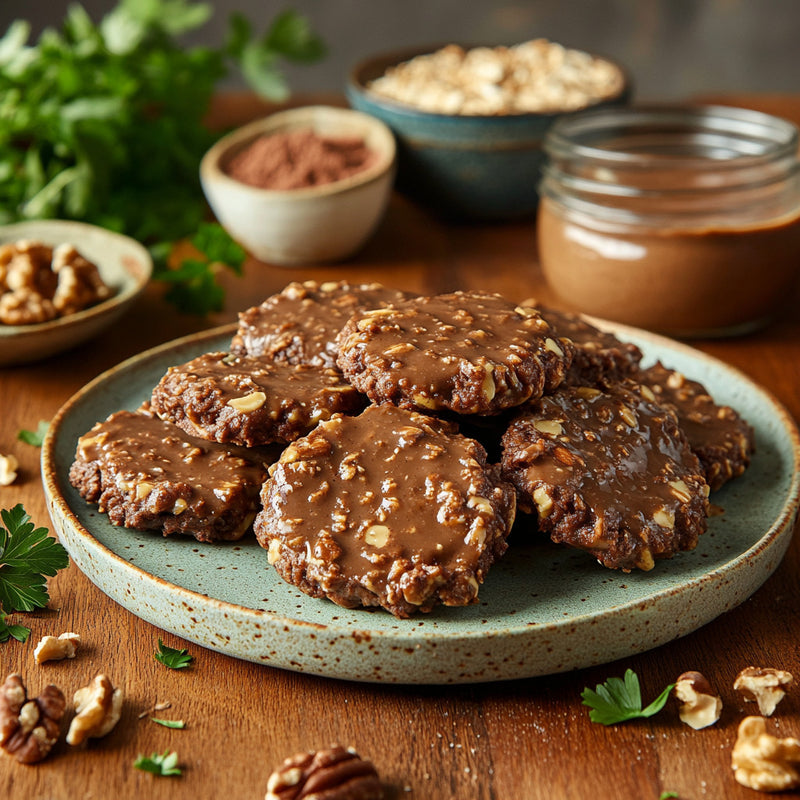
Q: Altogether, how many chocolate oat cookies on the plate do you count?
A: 8